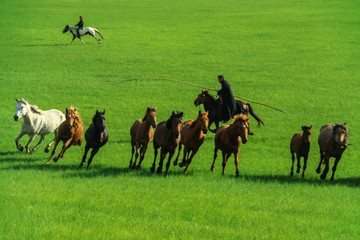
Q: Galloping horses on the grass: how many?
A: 11